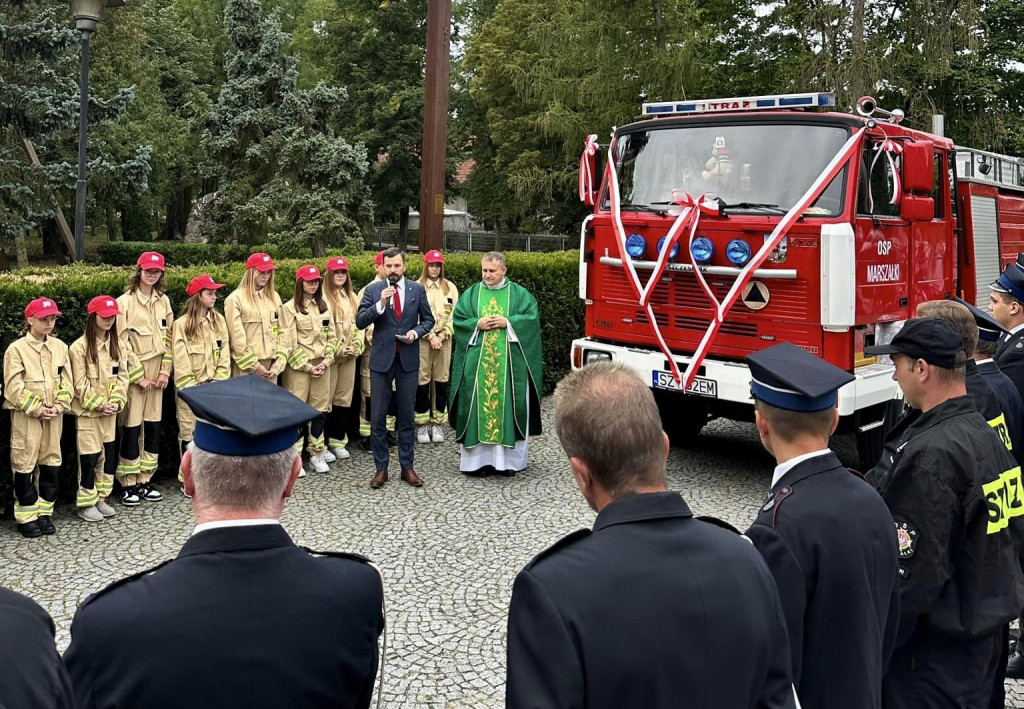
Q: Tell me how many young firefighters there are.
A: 9